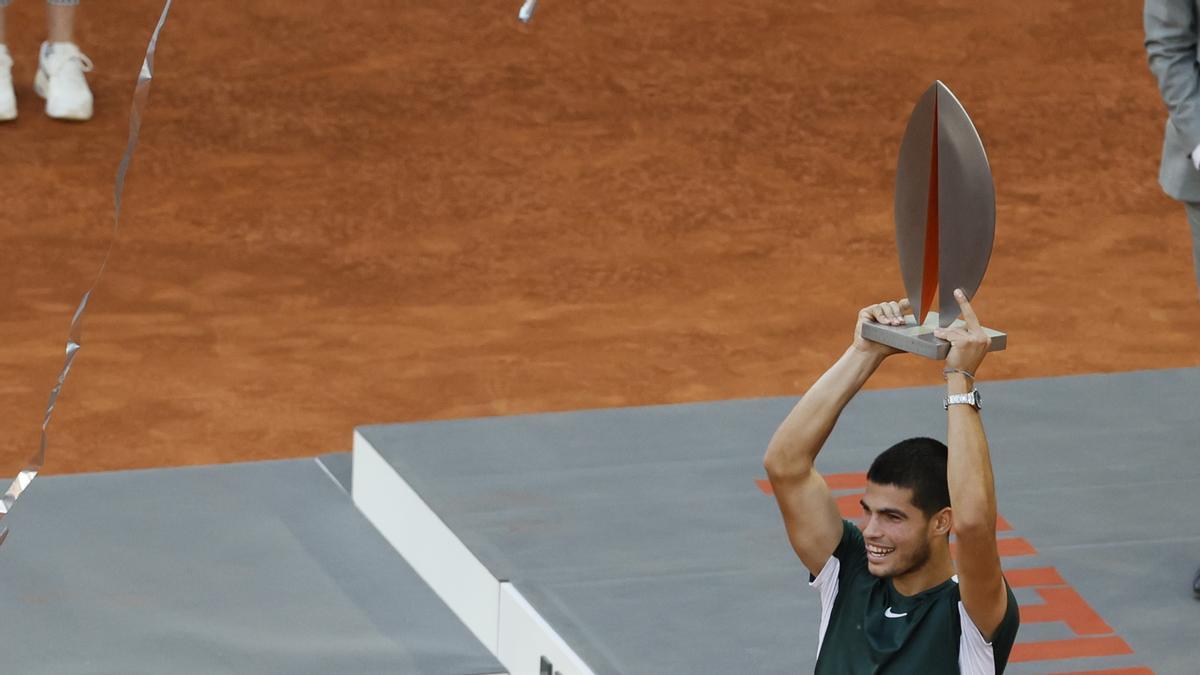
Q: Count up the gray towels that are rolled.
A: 0